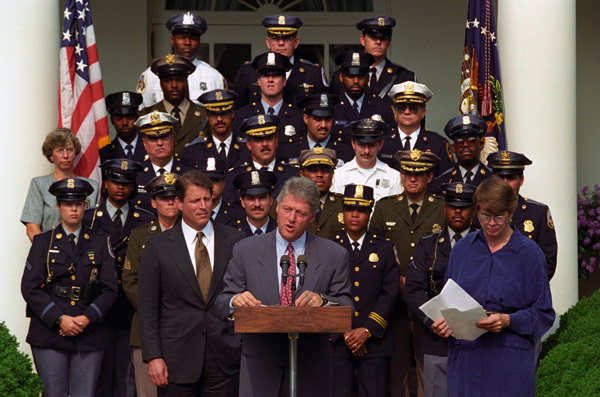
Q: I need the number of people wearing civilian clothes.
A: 4